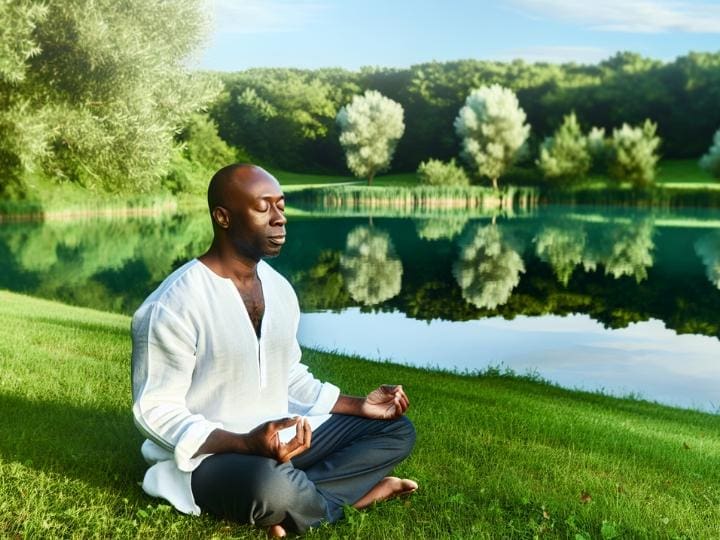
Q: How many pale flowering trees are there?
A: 2